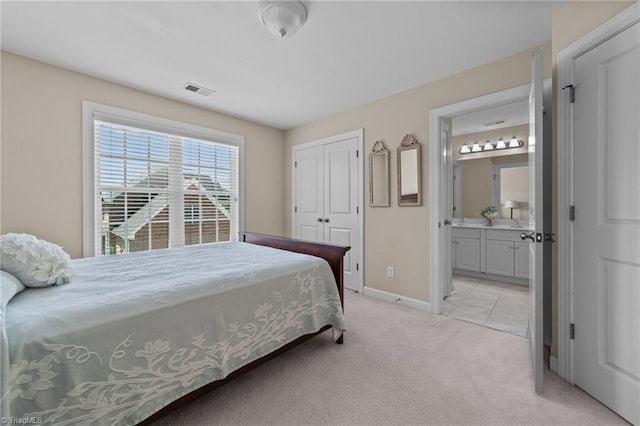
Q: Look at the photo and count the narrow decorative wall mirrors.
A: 2